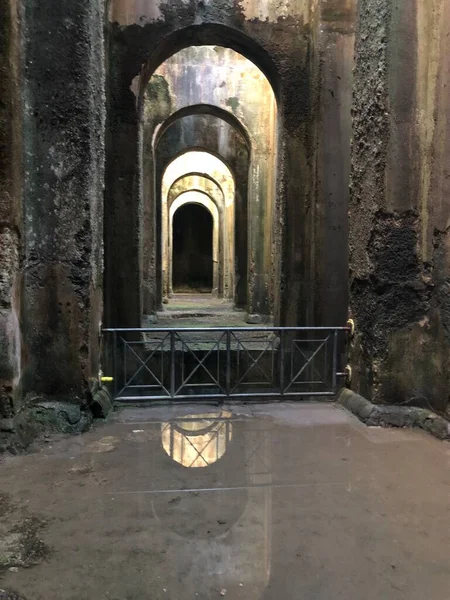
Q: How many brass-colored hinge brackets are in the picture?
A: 2